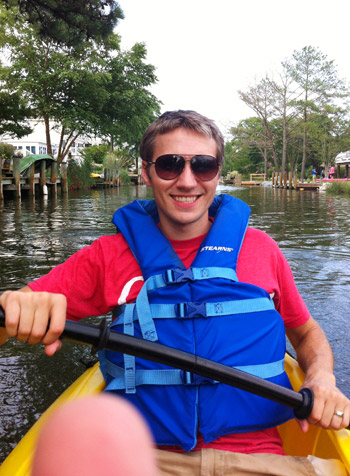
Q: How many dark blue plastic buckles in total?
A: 3